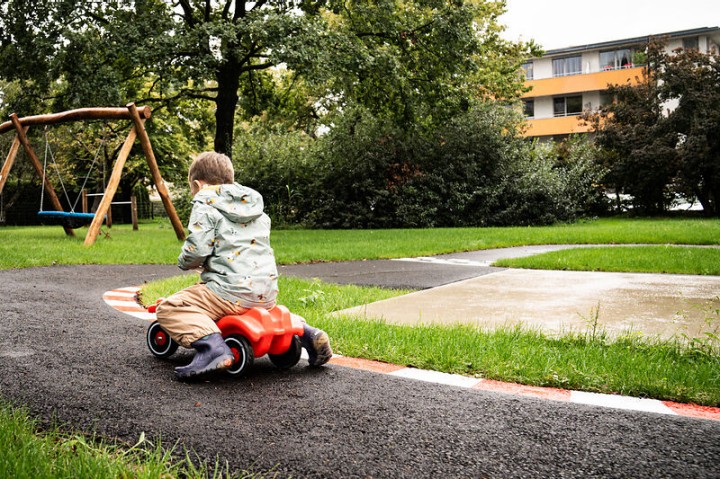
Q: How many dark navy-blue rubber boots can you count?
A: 2